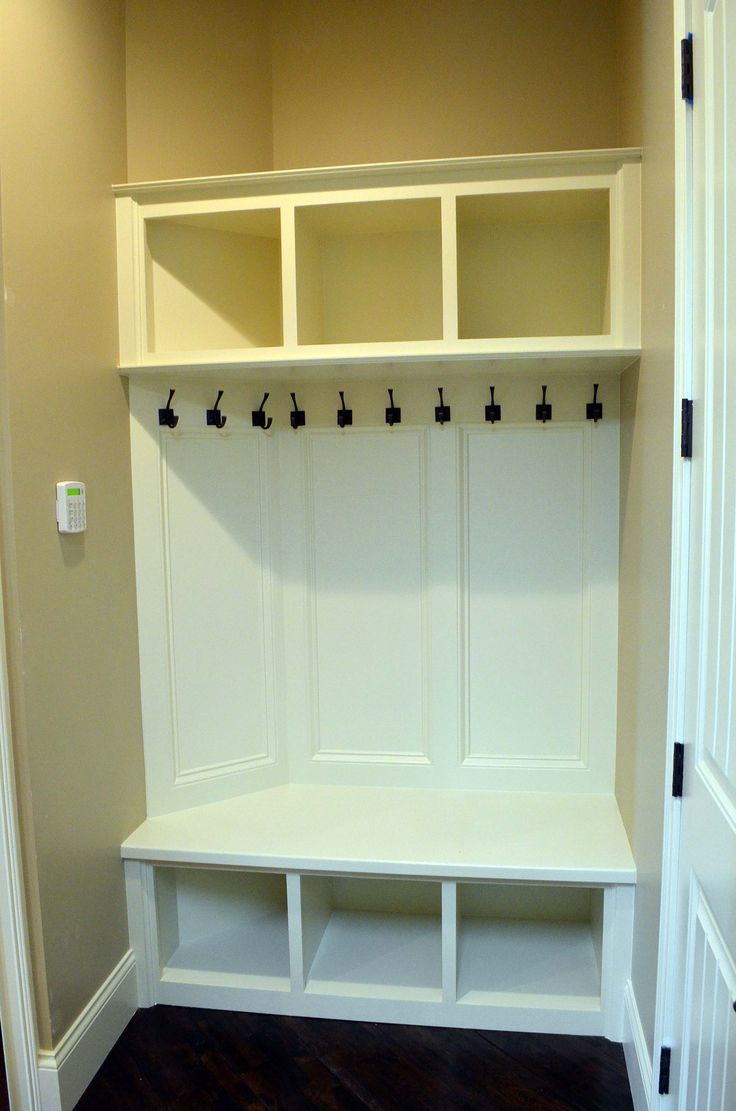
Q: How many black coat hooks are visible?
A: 10